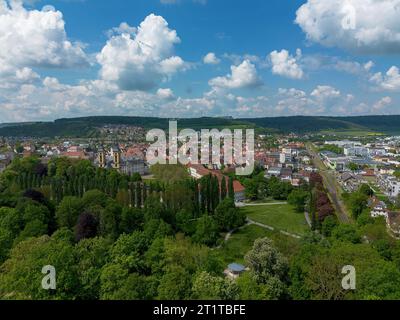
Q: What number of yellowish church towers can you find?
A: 2